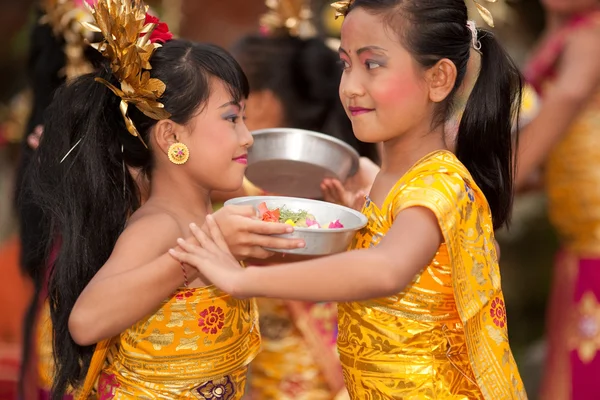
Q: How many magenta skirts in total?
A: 1